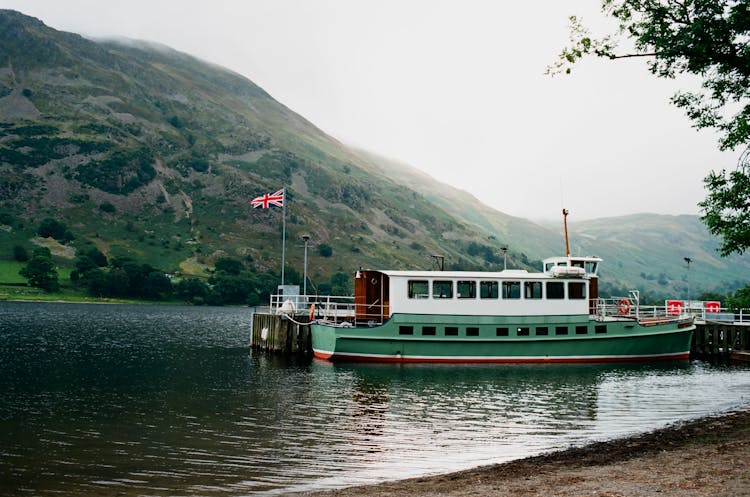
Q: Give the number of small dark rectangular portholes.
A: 10